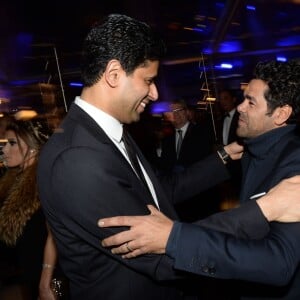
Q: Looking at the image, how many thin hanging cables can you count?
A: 2